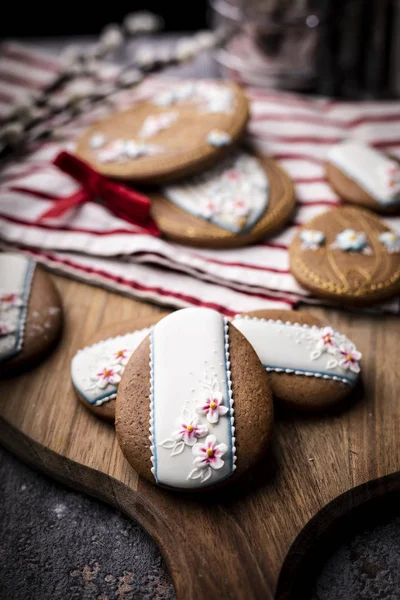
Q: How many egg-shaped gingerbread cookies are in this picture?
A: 8